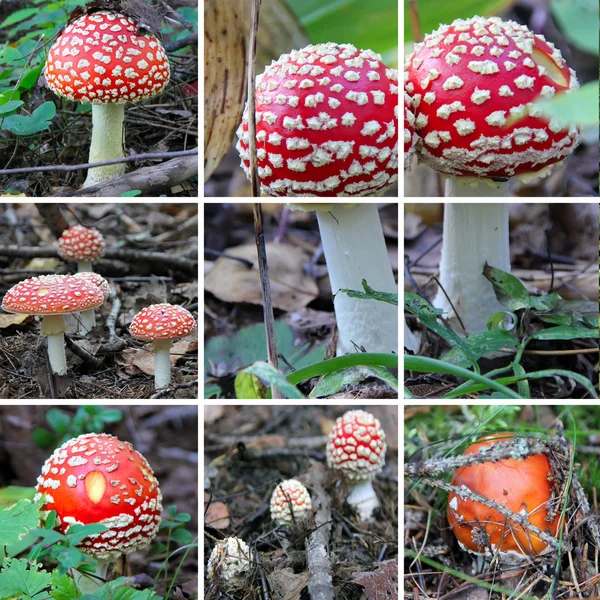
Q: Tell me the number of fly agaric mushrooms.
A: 12